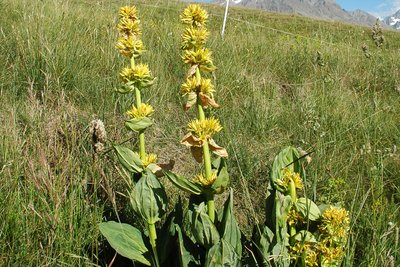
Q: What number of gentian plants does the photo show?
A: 3